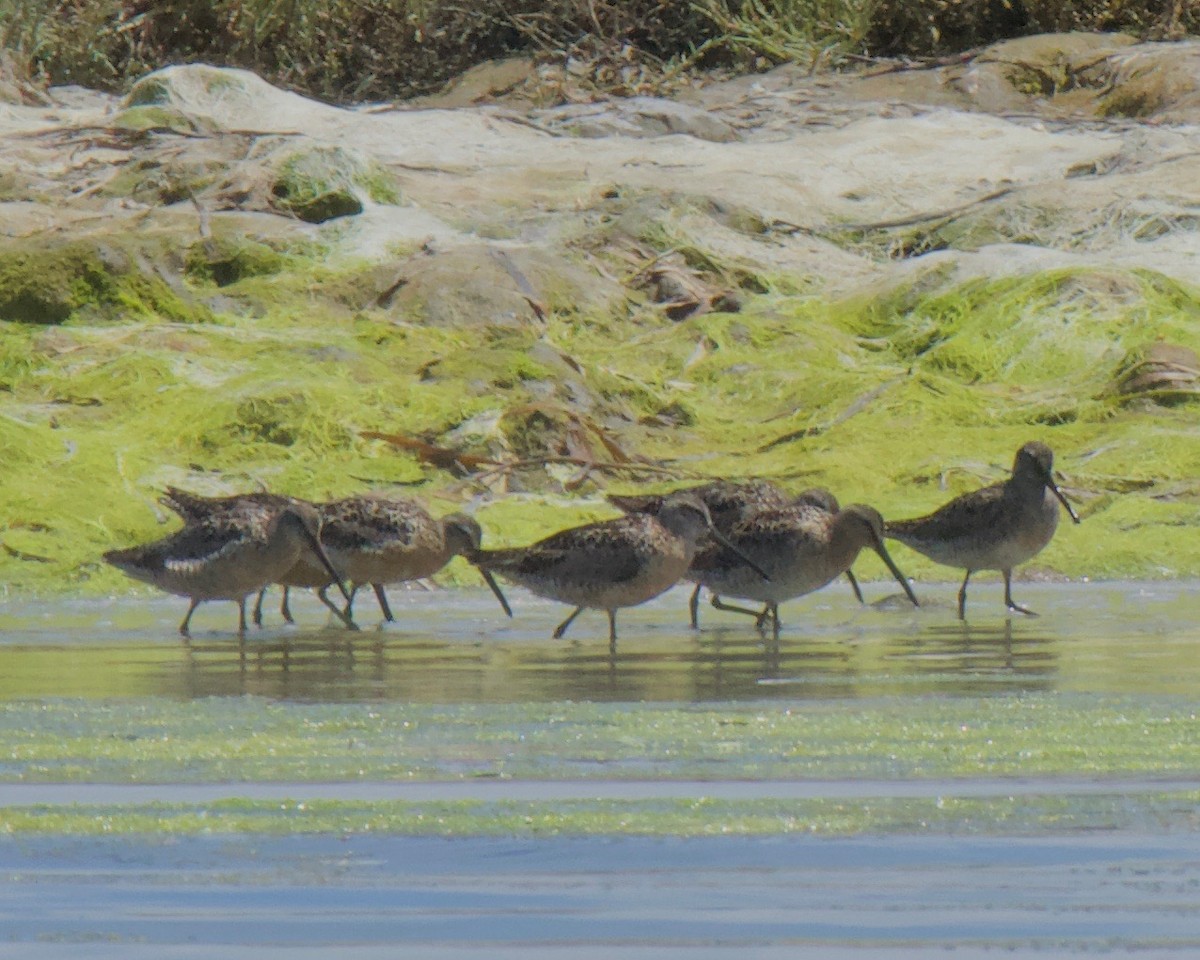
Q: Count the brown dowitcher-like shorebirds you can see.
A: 7